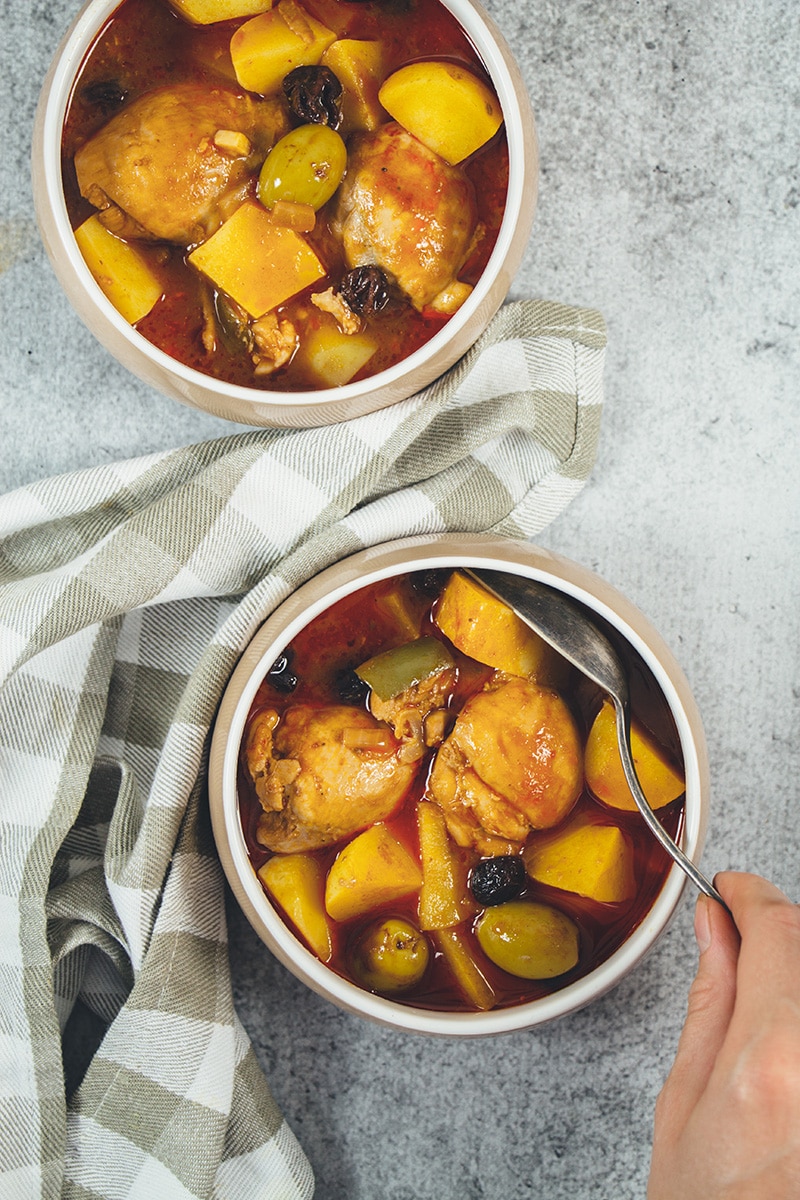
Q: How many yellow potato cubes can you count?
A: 12